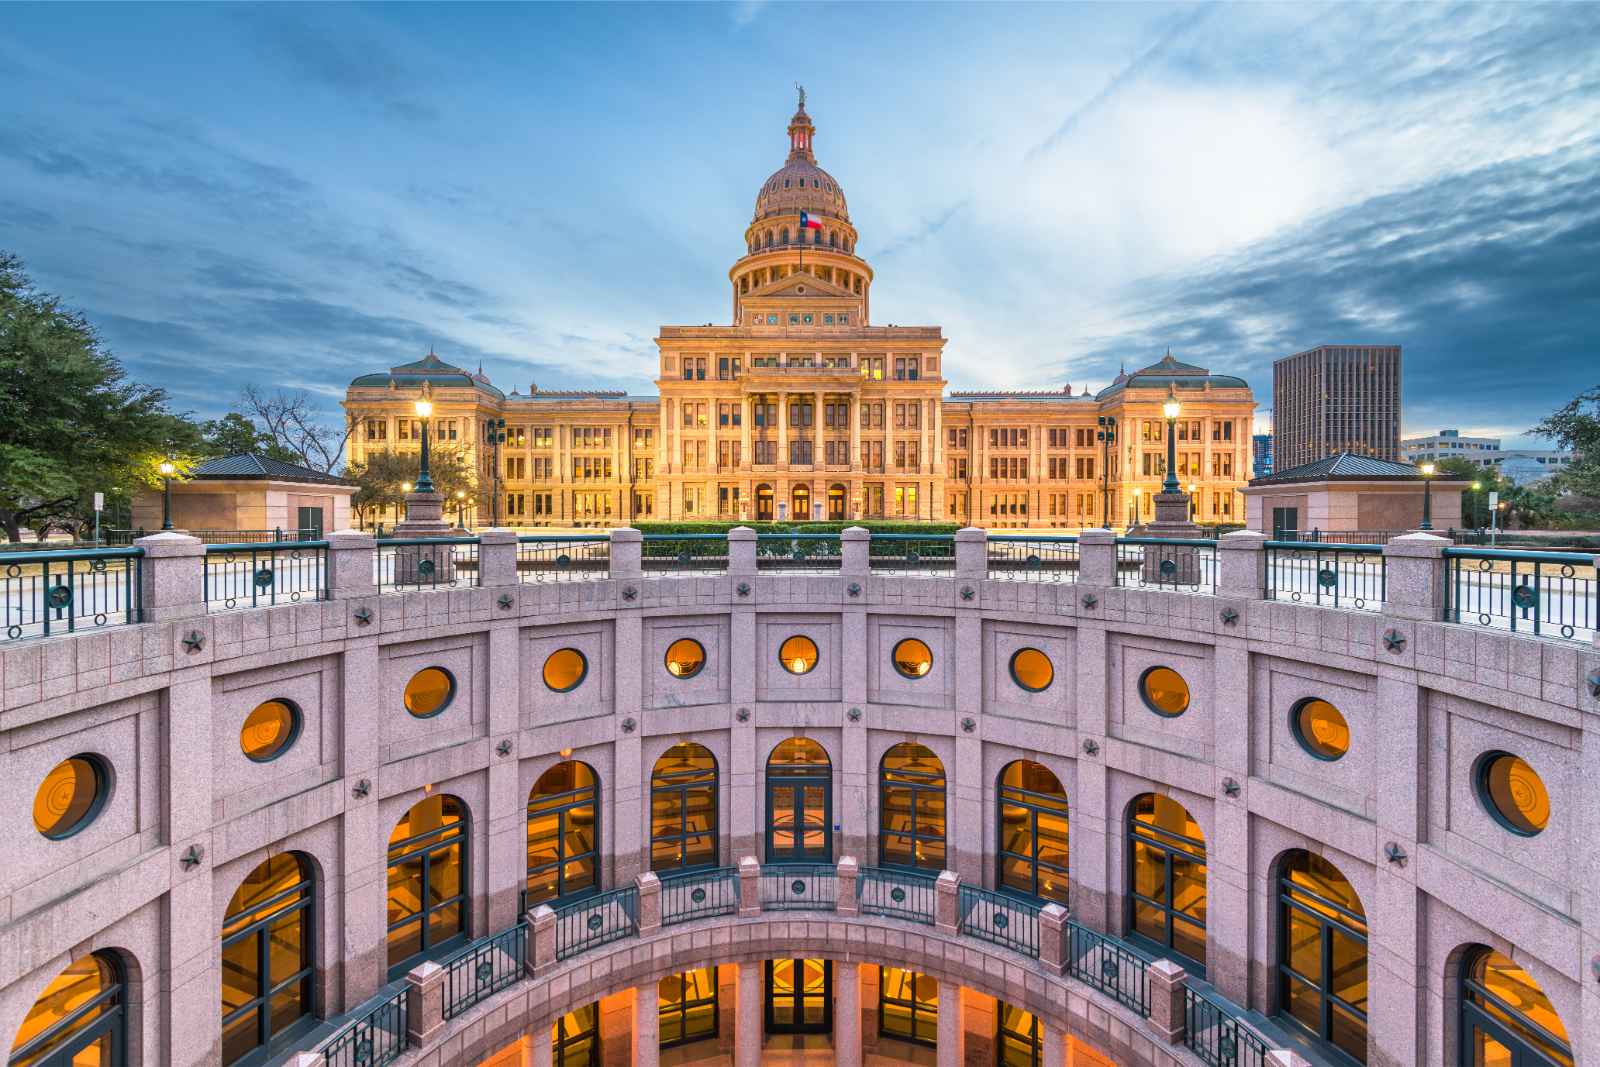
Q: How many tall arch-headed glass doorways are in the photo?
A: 11